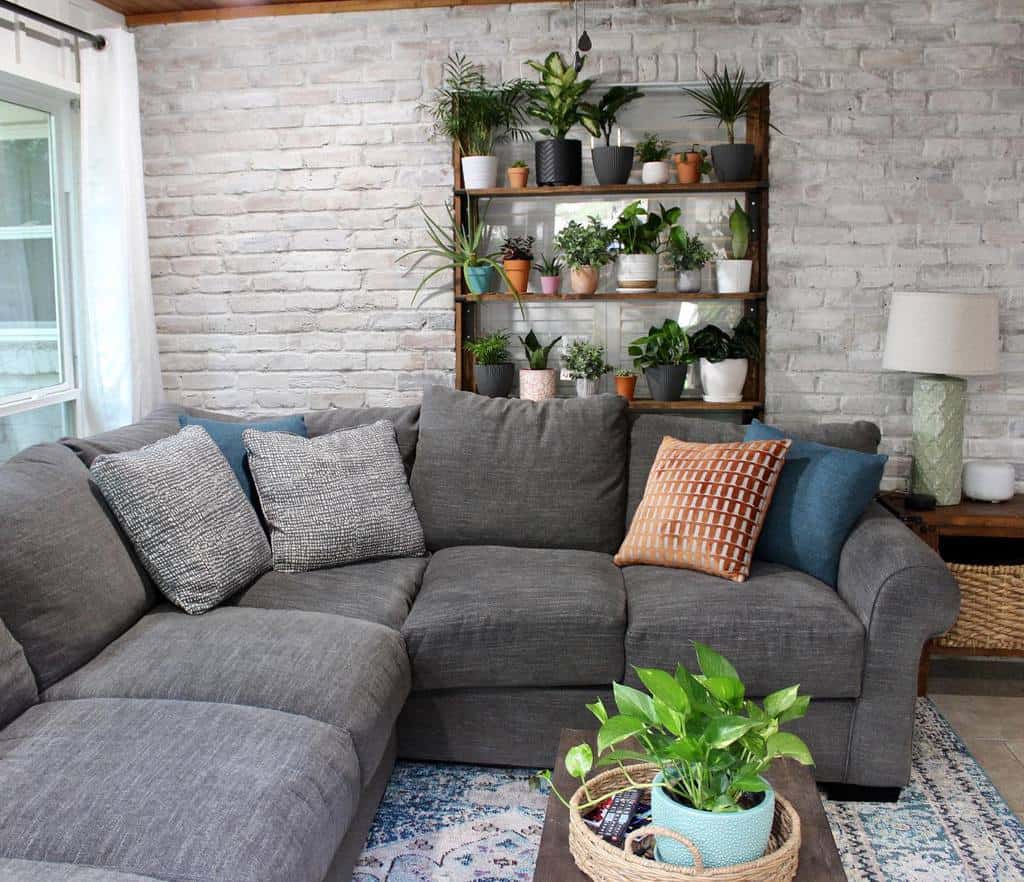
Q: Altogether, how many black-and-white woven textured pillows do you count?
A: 2